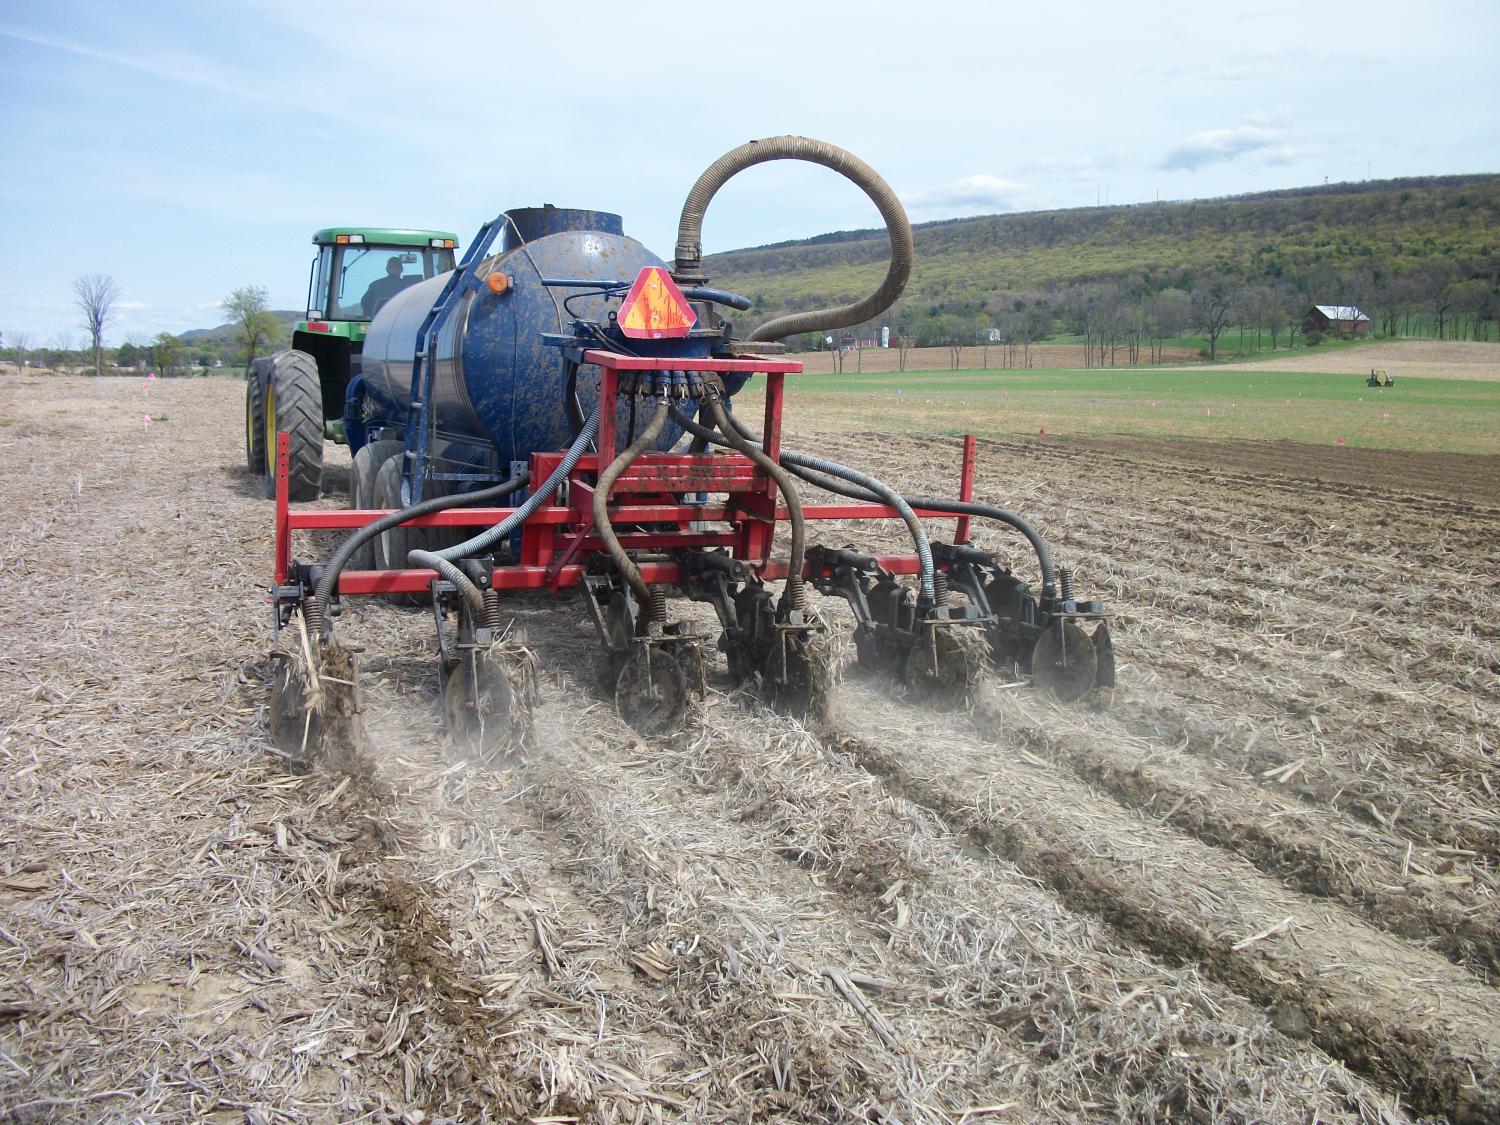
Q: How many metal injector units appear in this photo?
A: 6